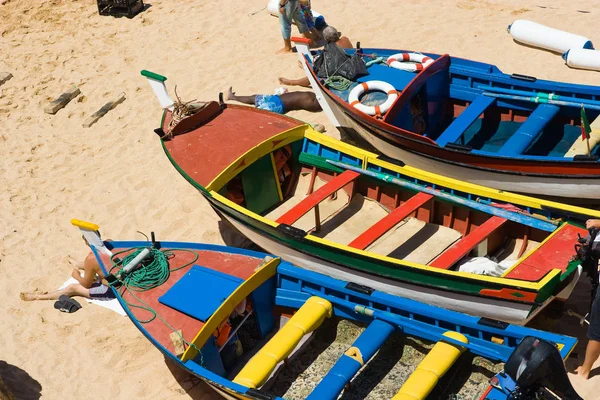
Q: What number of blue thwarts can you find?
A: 3